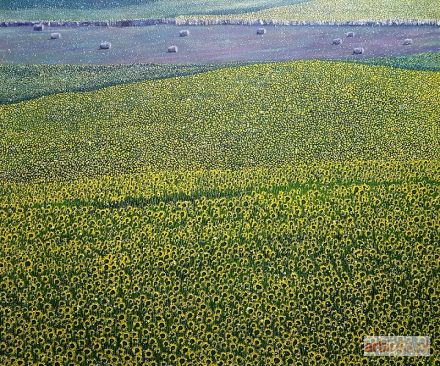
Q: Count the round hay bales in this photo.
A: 10